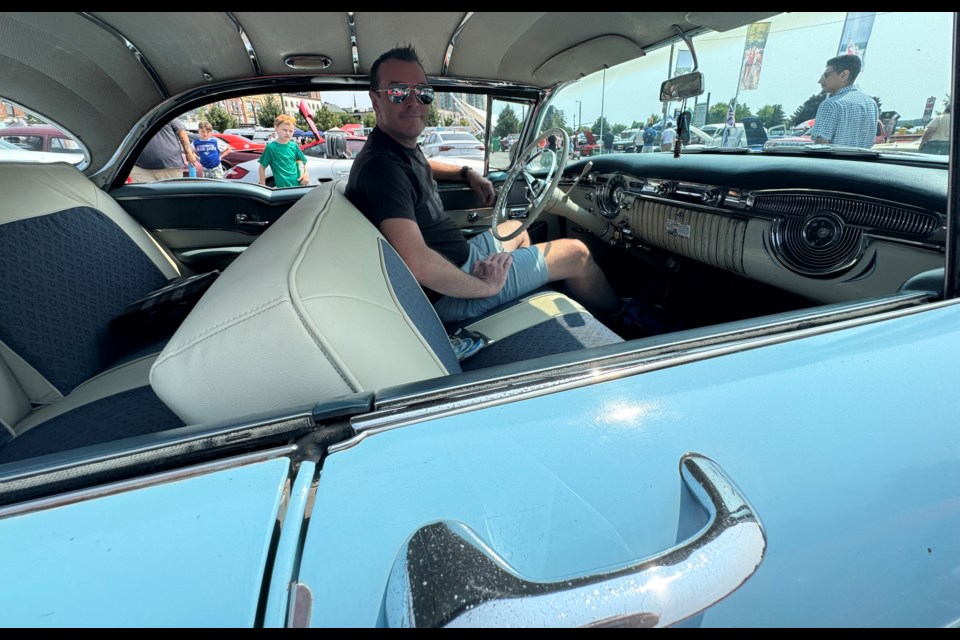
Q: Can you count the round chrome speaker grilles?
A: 1